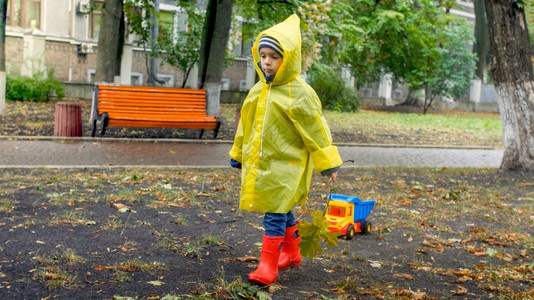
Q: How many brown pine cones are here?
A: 0